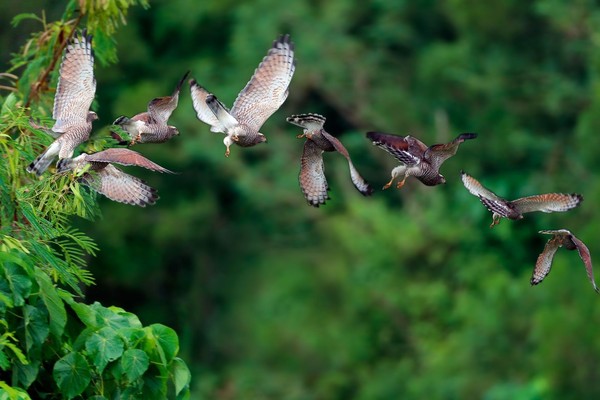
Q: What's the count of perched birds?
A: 0